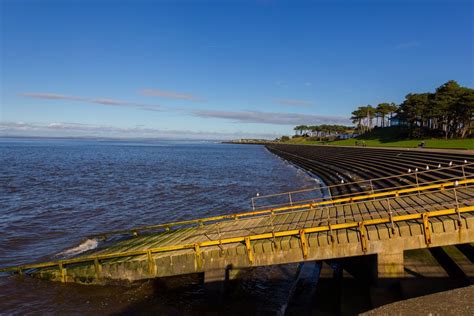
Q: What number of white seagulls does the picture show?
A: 9